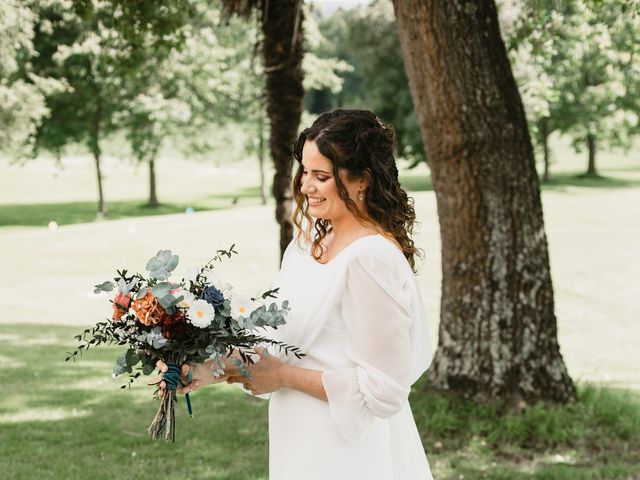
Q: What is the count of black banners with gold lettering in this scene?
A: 0